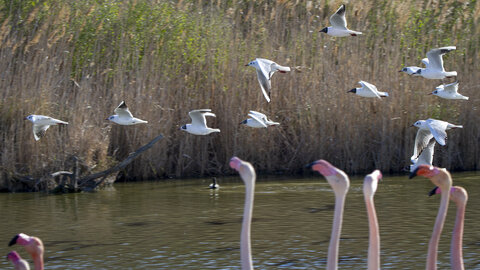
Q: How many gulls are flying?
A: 12